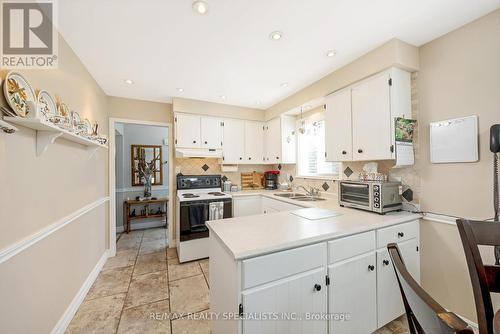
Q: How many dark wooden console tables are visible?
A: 1